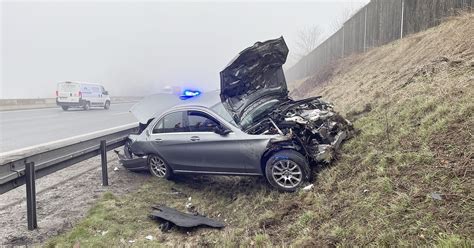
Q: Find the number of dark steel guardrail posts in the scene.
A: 2